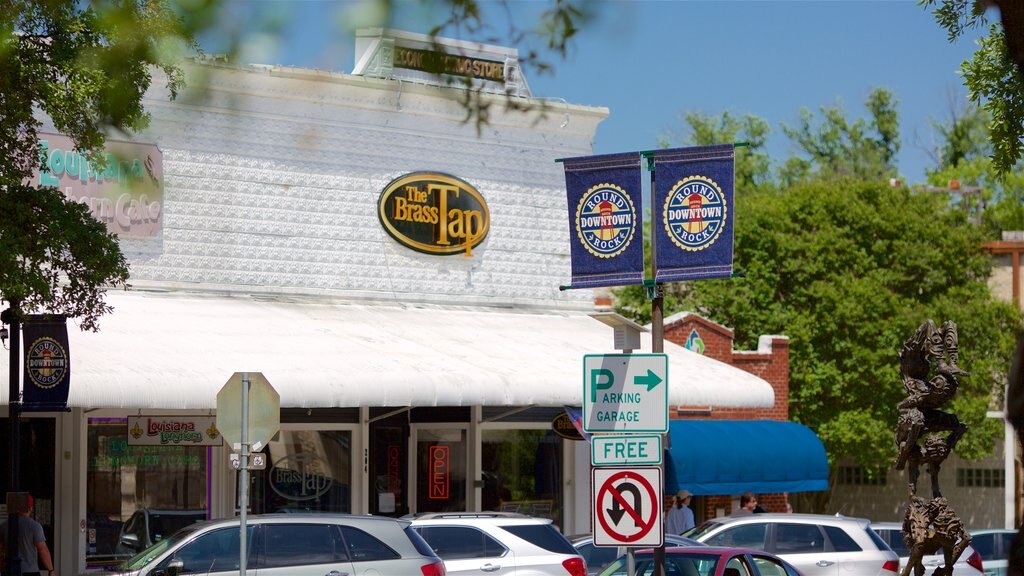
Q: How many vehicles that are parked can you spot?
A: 7